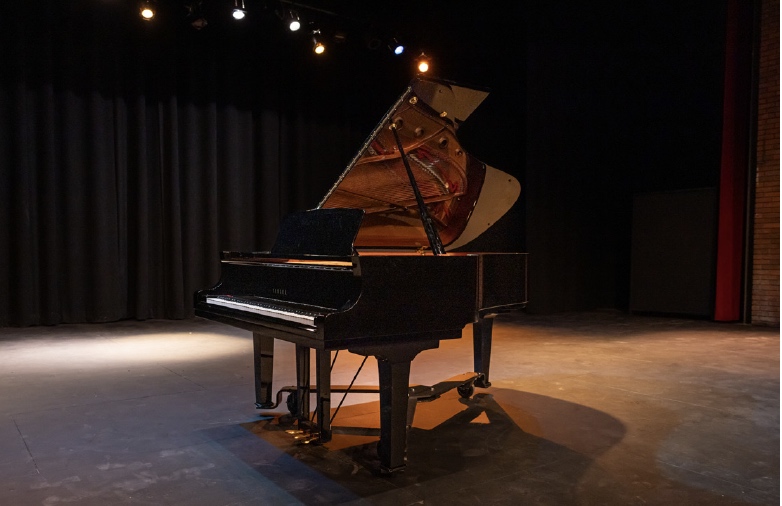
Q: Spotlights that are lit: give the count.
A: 6